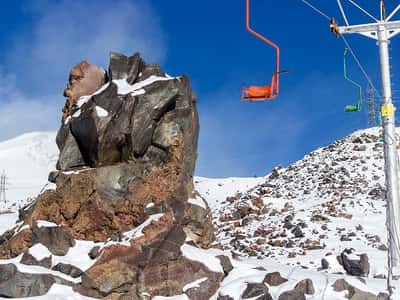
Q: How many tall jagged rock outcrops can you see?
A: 1